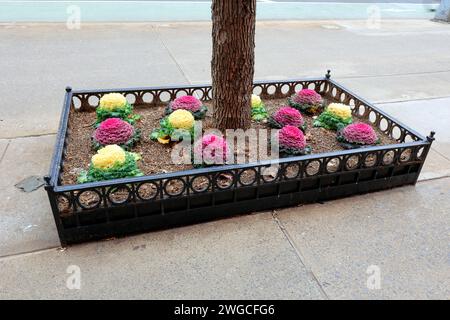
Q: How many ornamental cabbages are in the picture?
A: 12